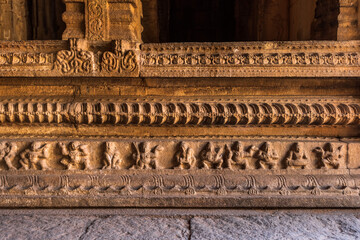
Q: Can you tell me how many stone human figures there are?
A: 11